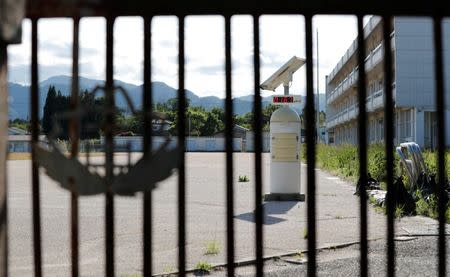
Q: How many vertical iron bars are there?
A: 11